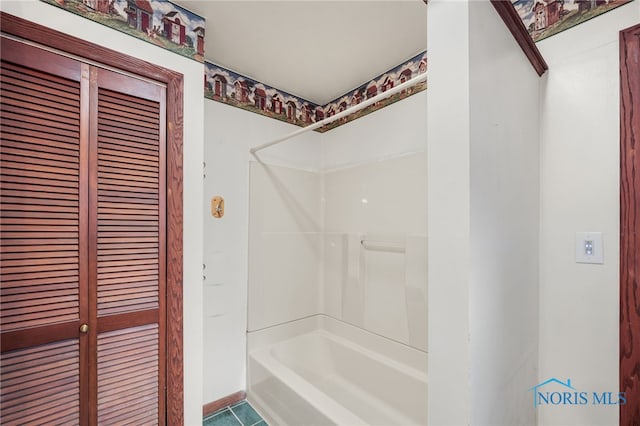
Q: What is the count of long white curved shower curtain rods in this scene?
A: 1